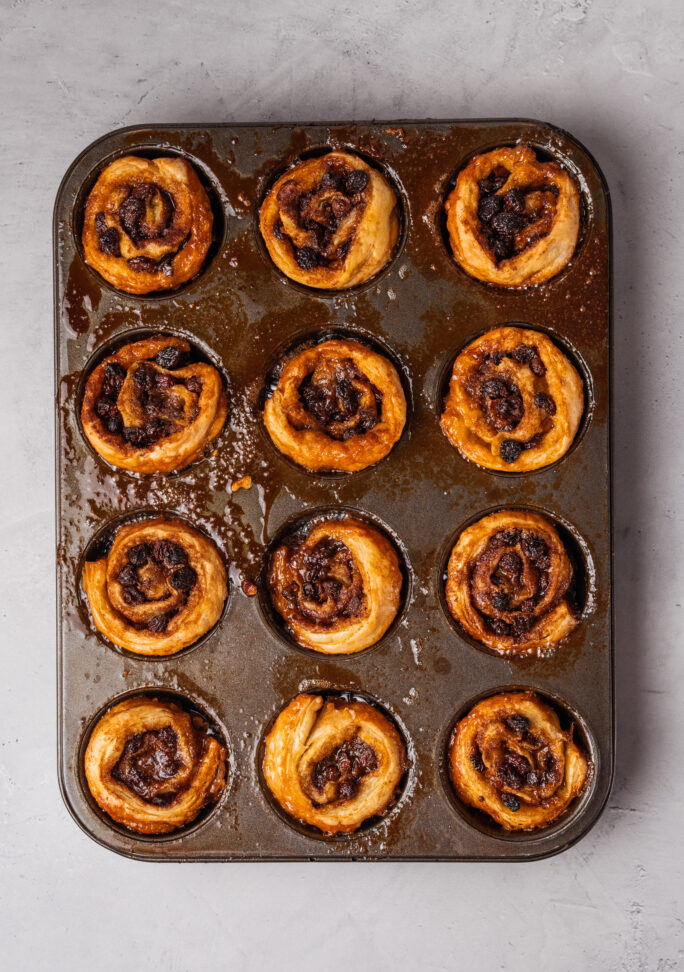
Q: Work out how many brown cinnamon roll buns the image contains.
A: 12